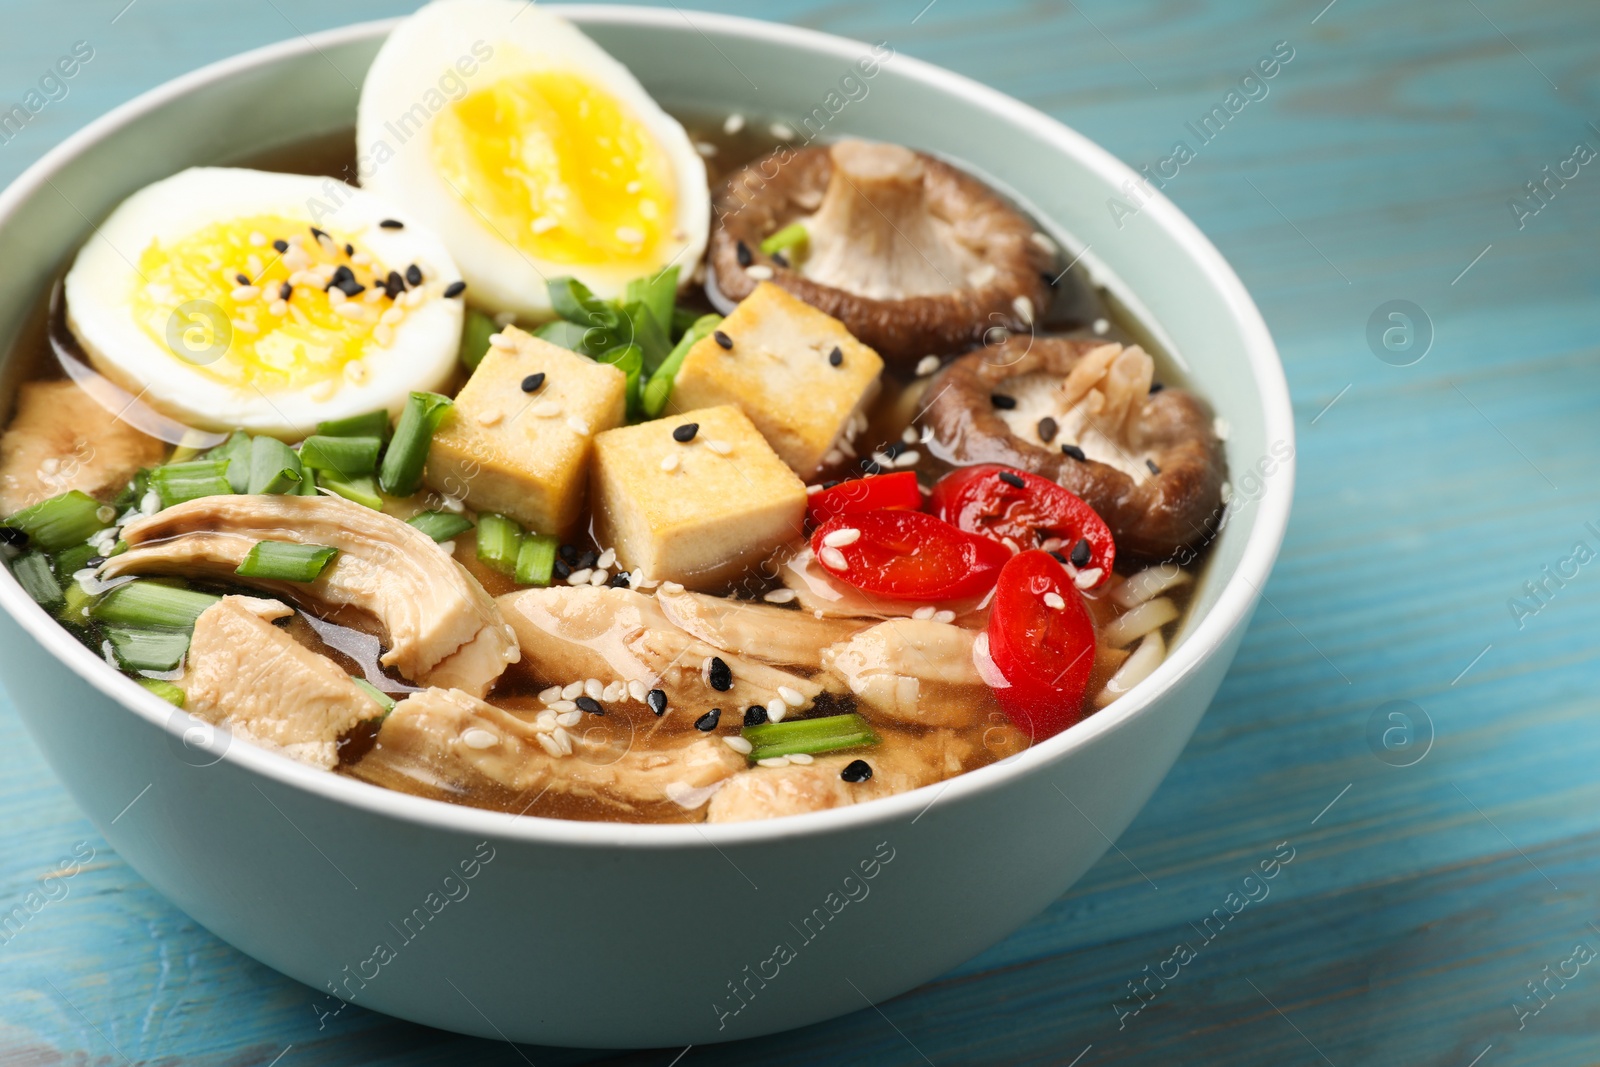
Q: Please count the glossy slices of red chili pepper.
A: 4